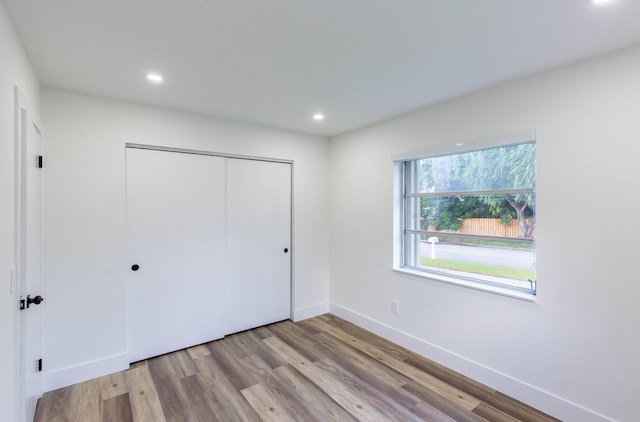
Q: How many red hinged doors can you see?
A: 0